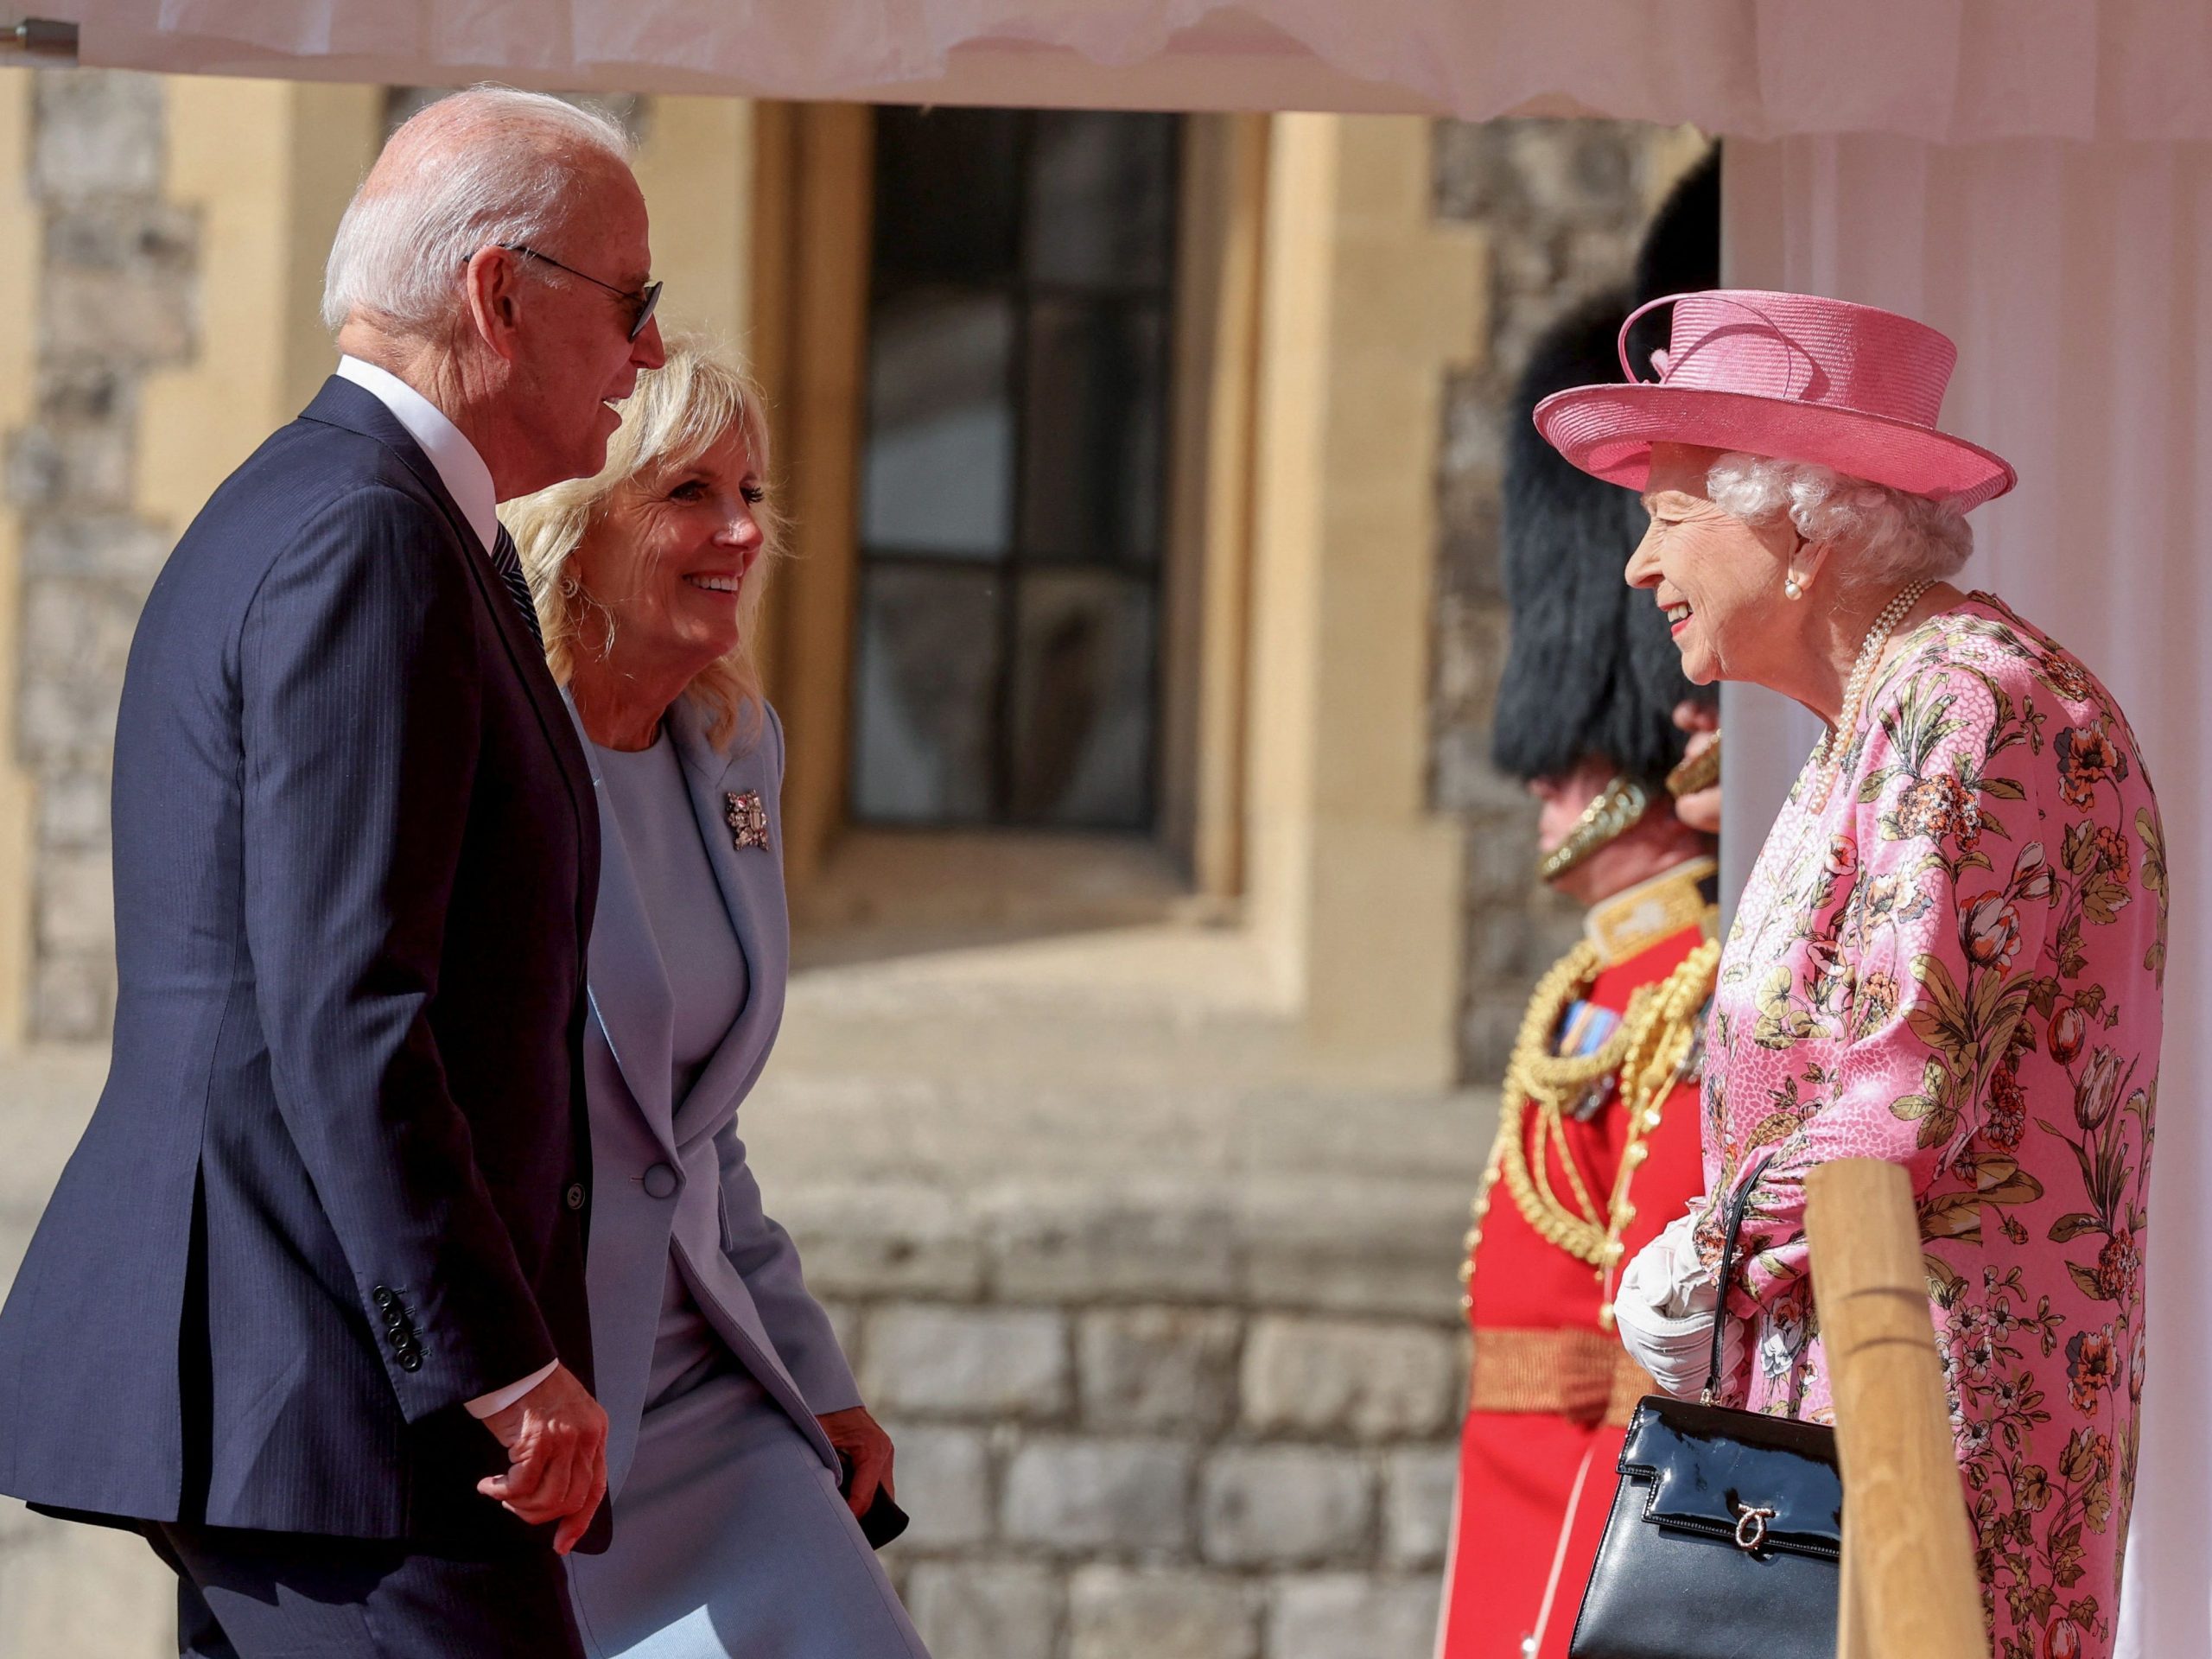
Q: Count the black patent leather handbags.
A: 1